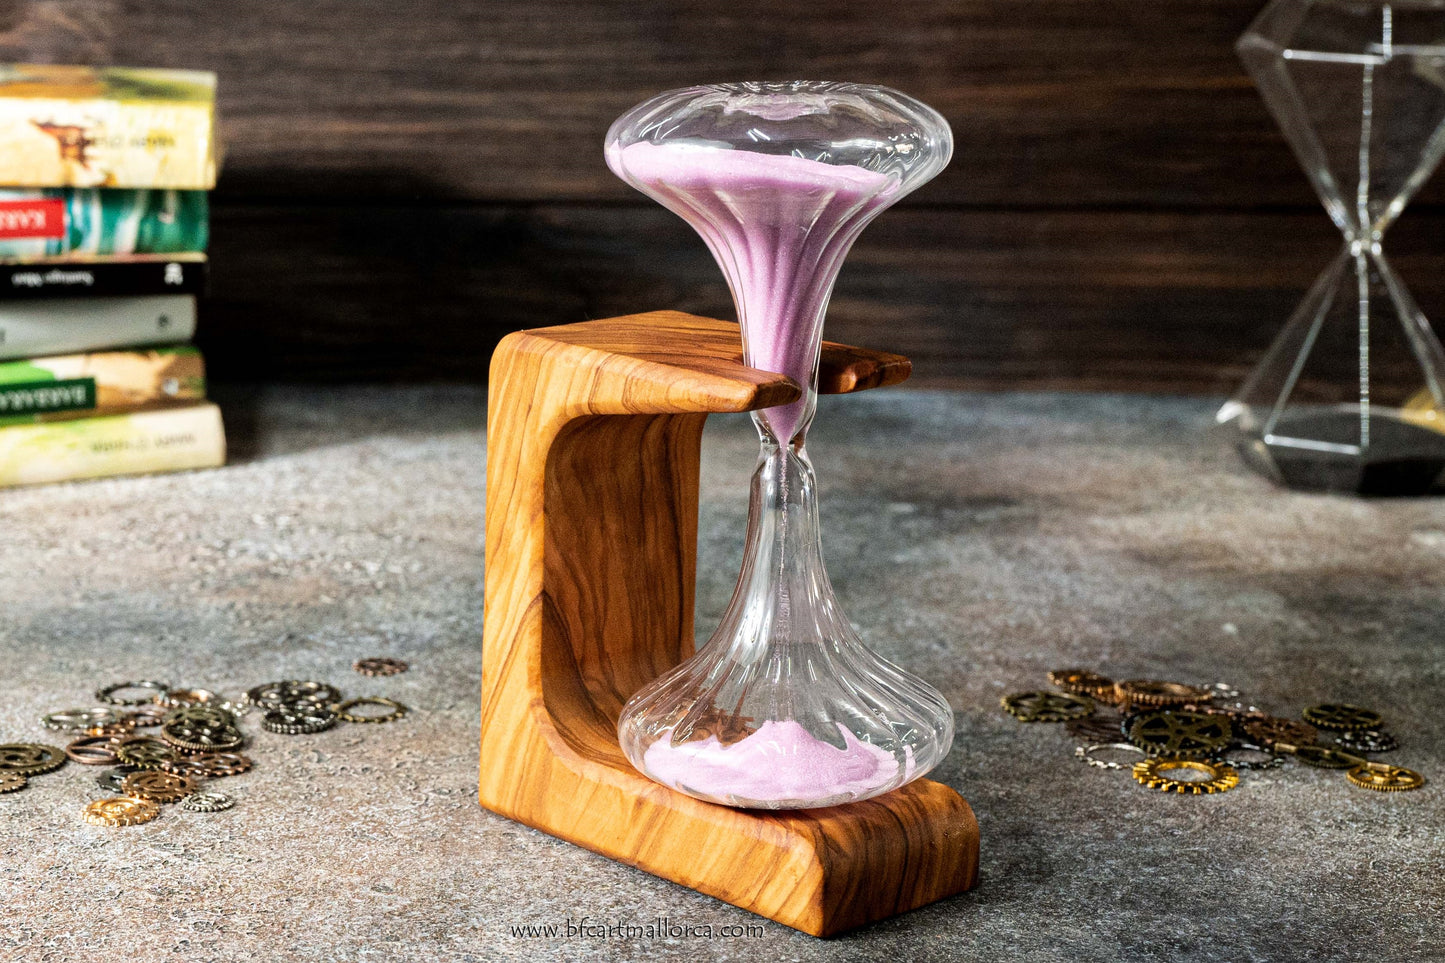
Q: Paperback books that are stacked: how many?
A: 6